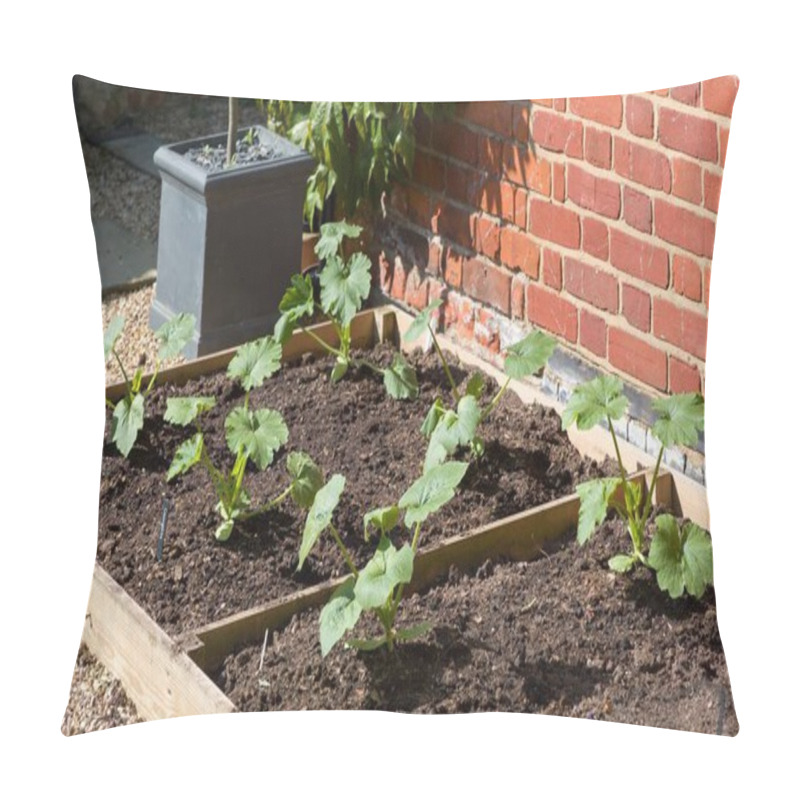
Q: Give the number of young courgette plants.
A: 6